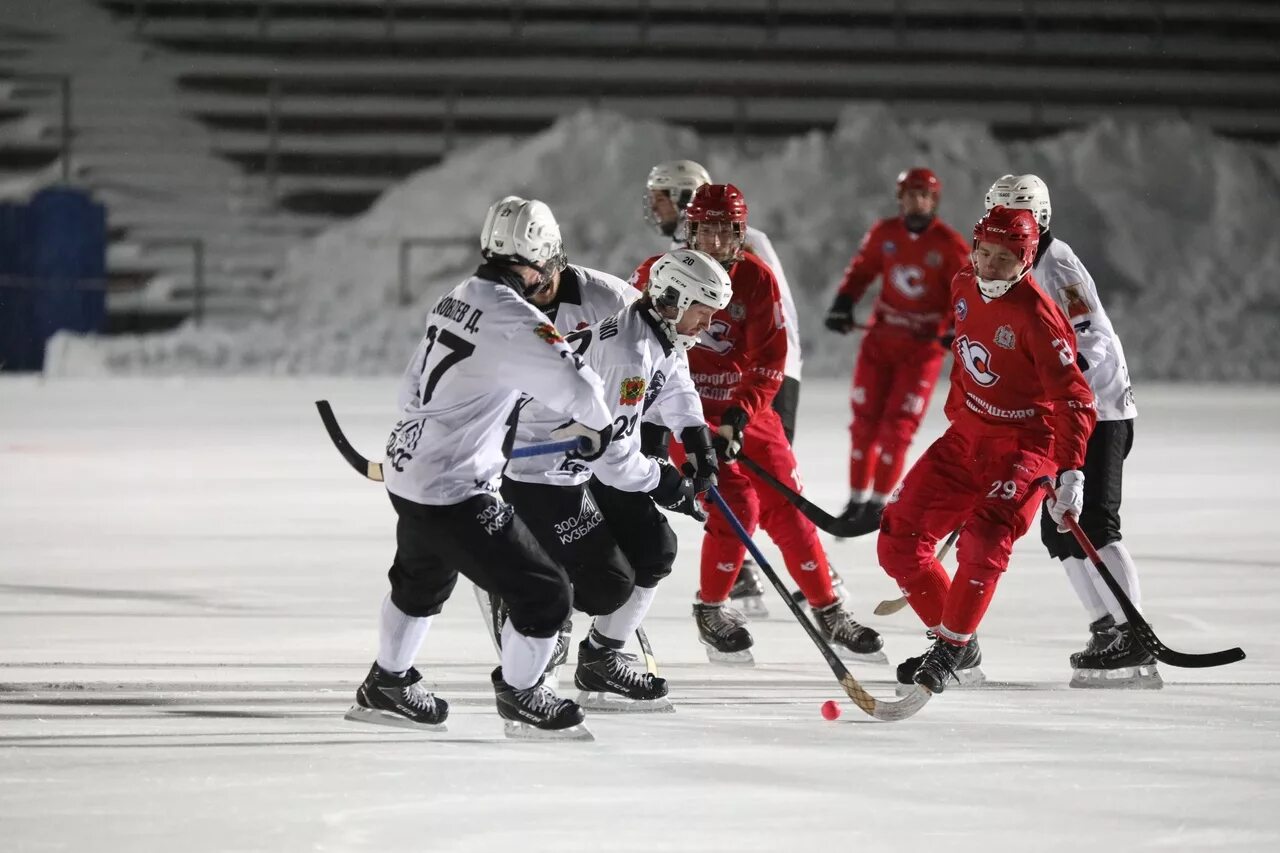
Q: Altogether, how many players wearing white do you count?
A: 5